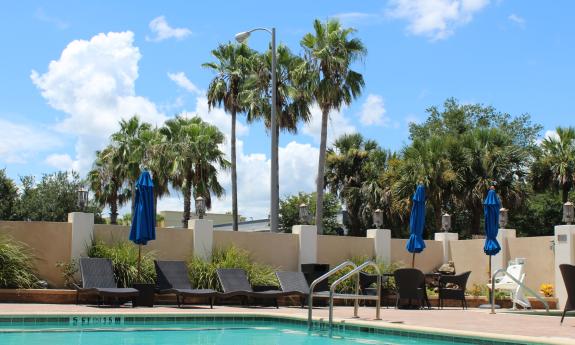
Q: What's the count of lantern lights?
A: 7